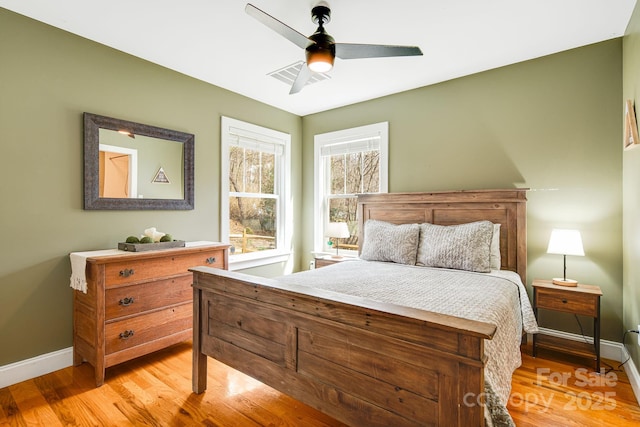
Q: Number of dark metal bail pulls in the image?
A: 4